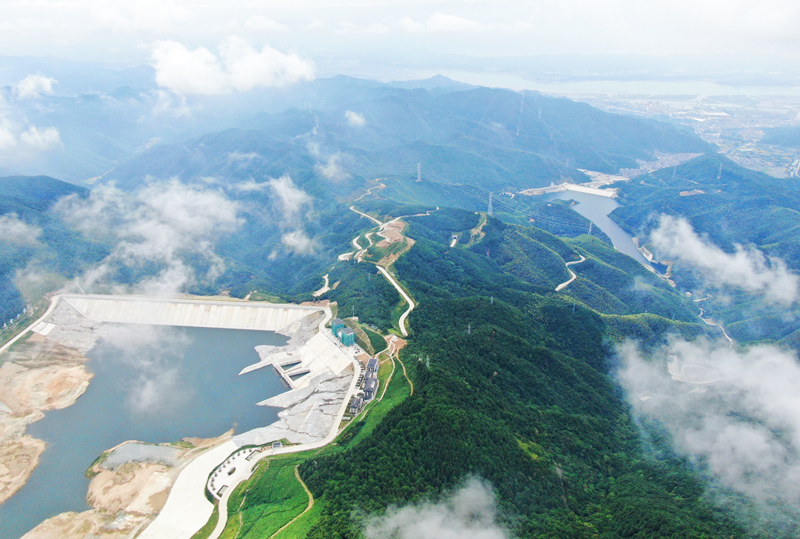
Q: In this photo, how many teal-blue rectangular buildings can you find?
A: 2